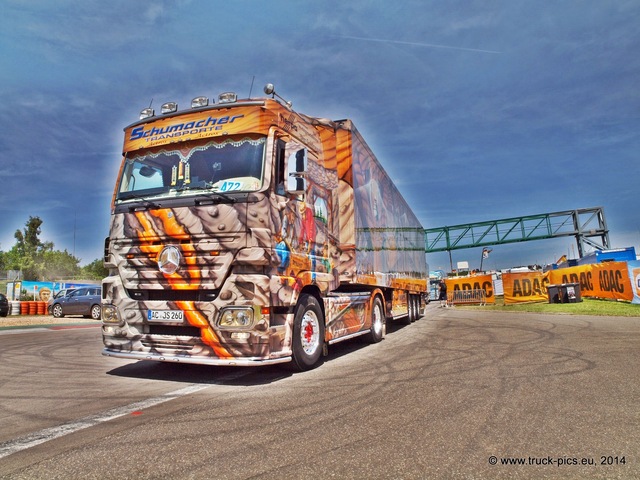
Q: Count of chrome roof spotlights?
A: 4